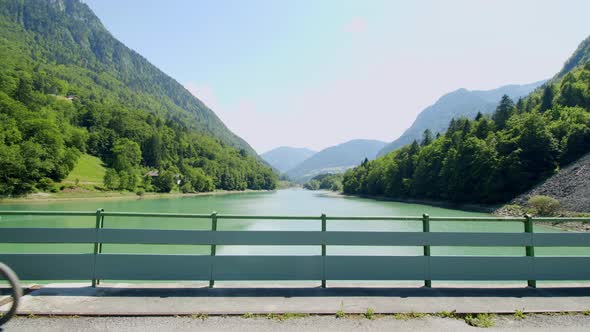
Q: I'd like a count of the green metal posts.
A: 5